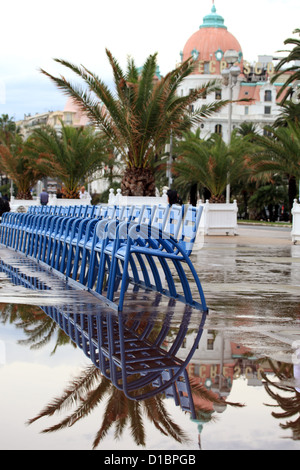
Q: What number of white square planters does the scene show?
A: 5